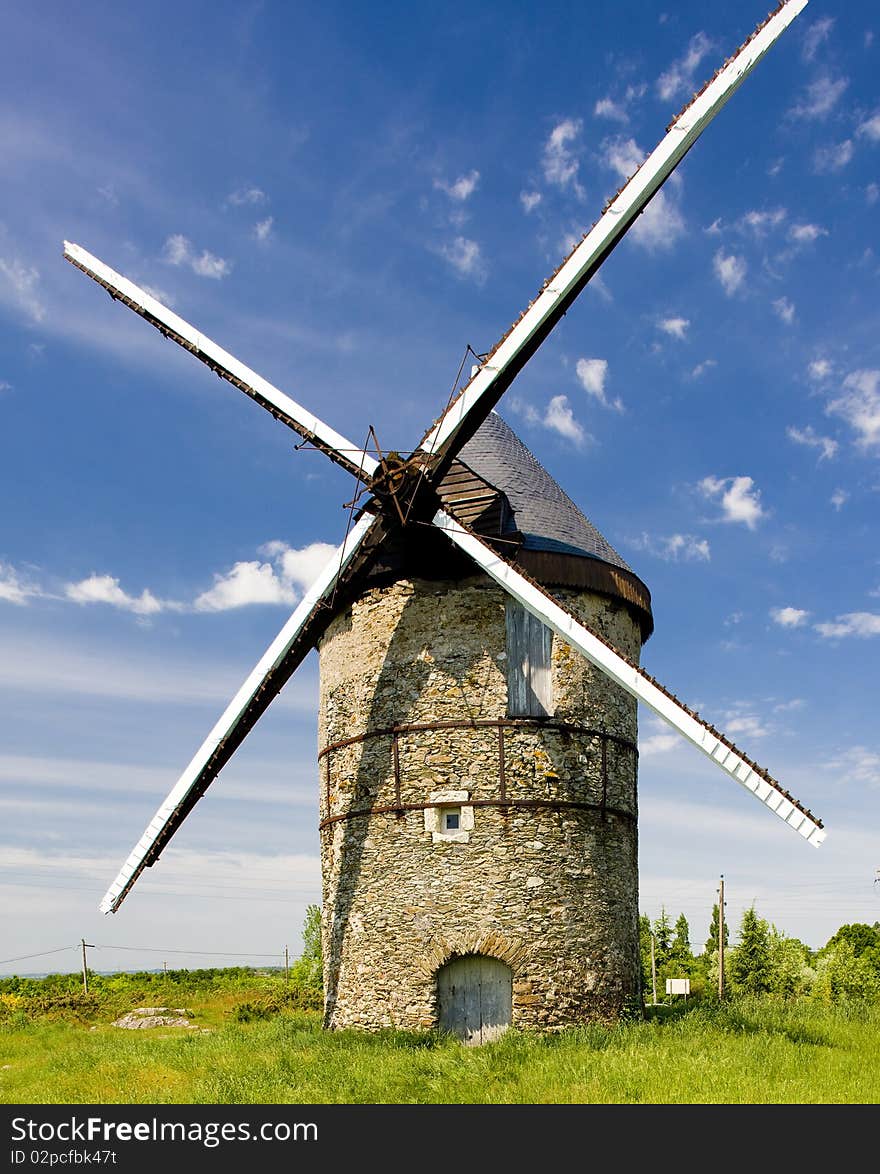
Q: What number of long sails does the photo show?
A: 4